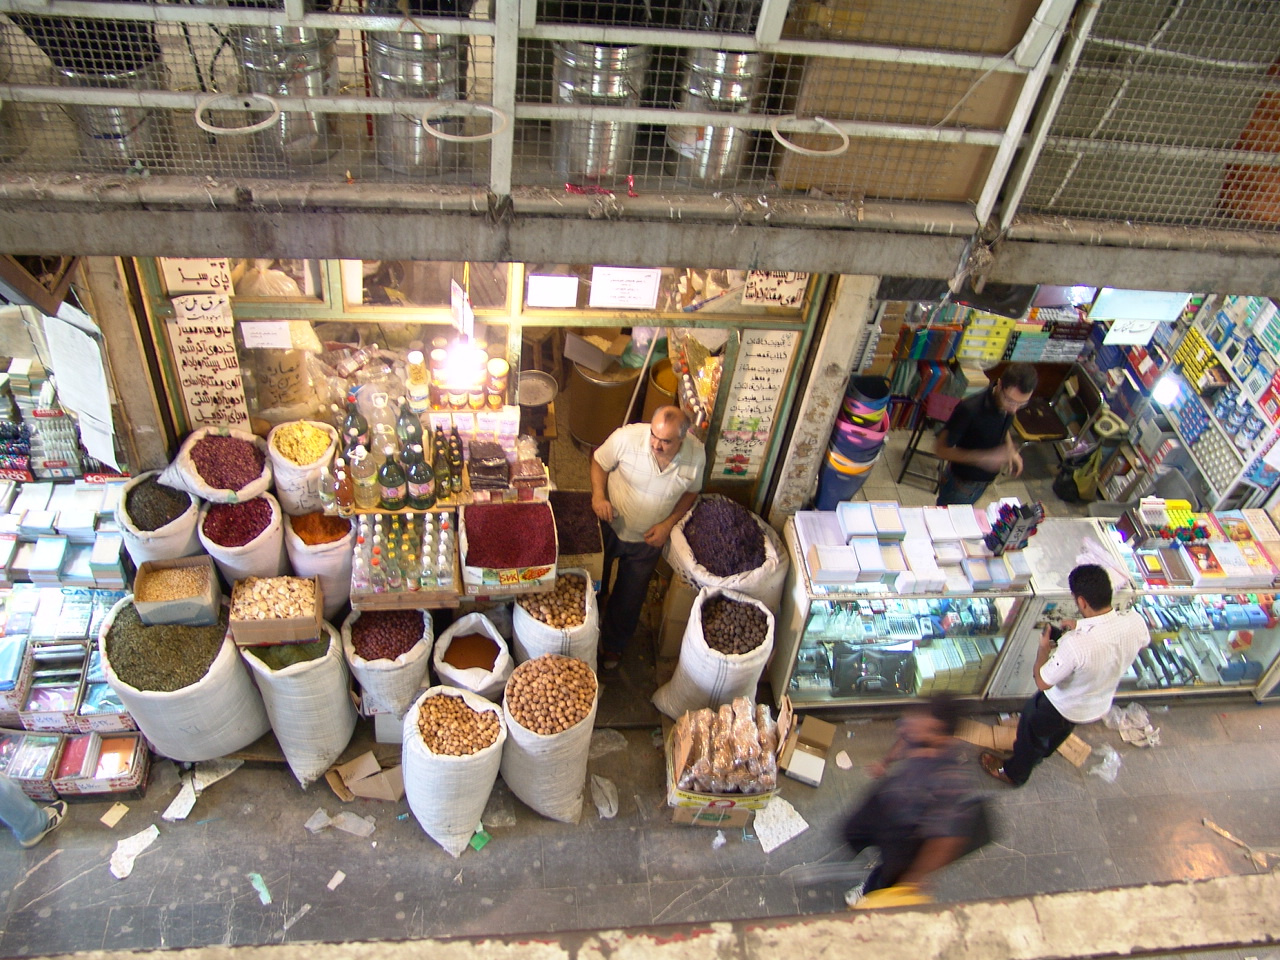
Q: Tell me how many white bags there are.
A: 14